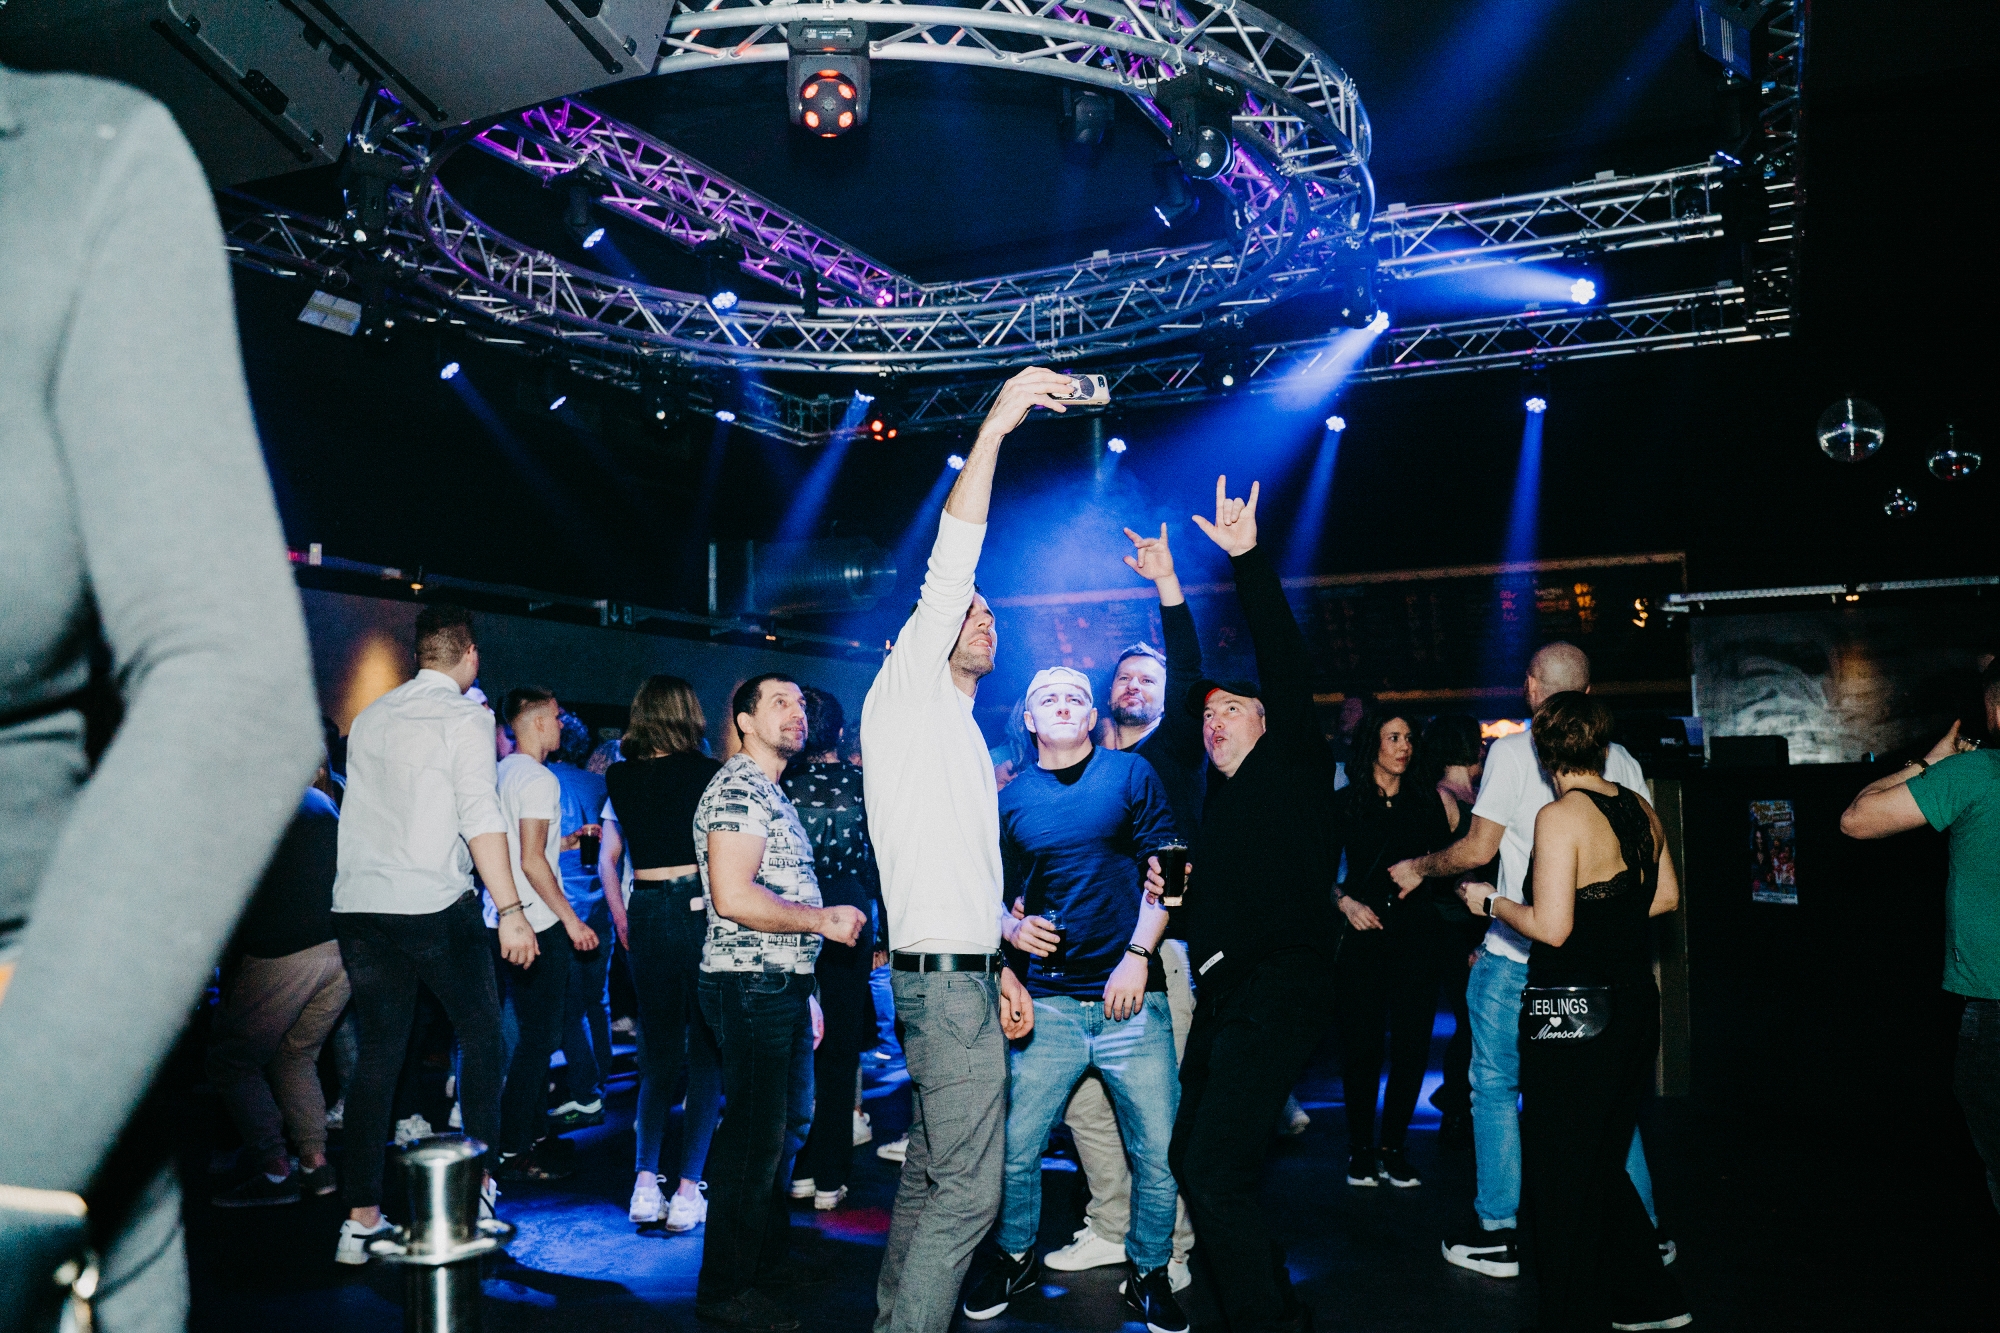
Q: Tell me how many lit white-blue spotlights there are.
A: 14